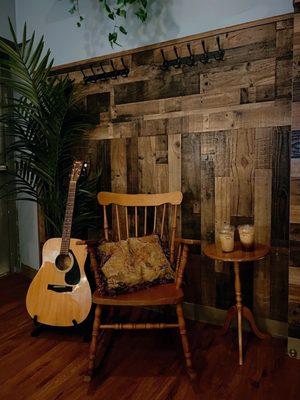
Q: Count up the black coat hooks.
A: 10